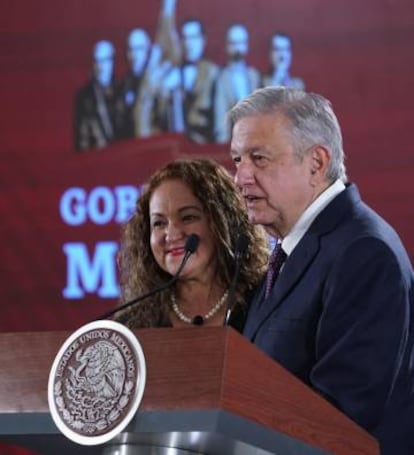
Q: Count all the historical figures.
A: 5